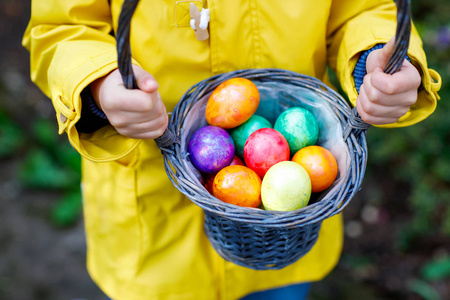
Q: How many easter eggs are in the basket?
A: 9